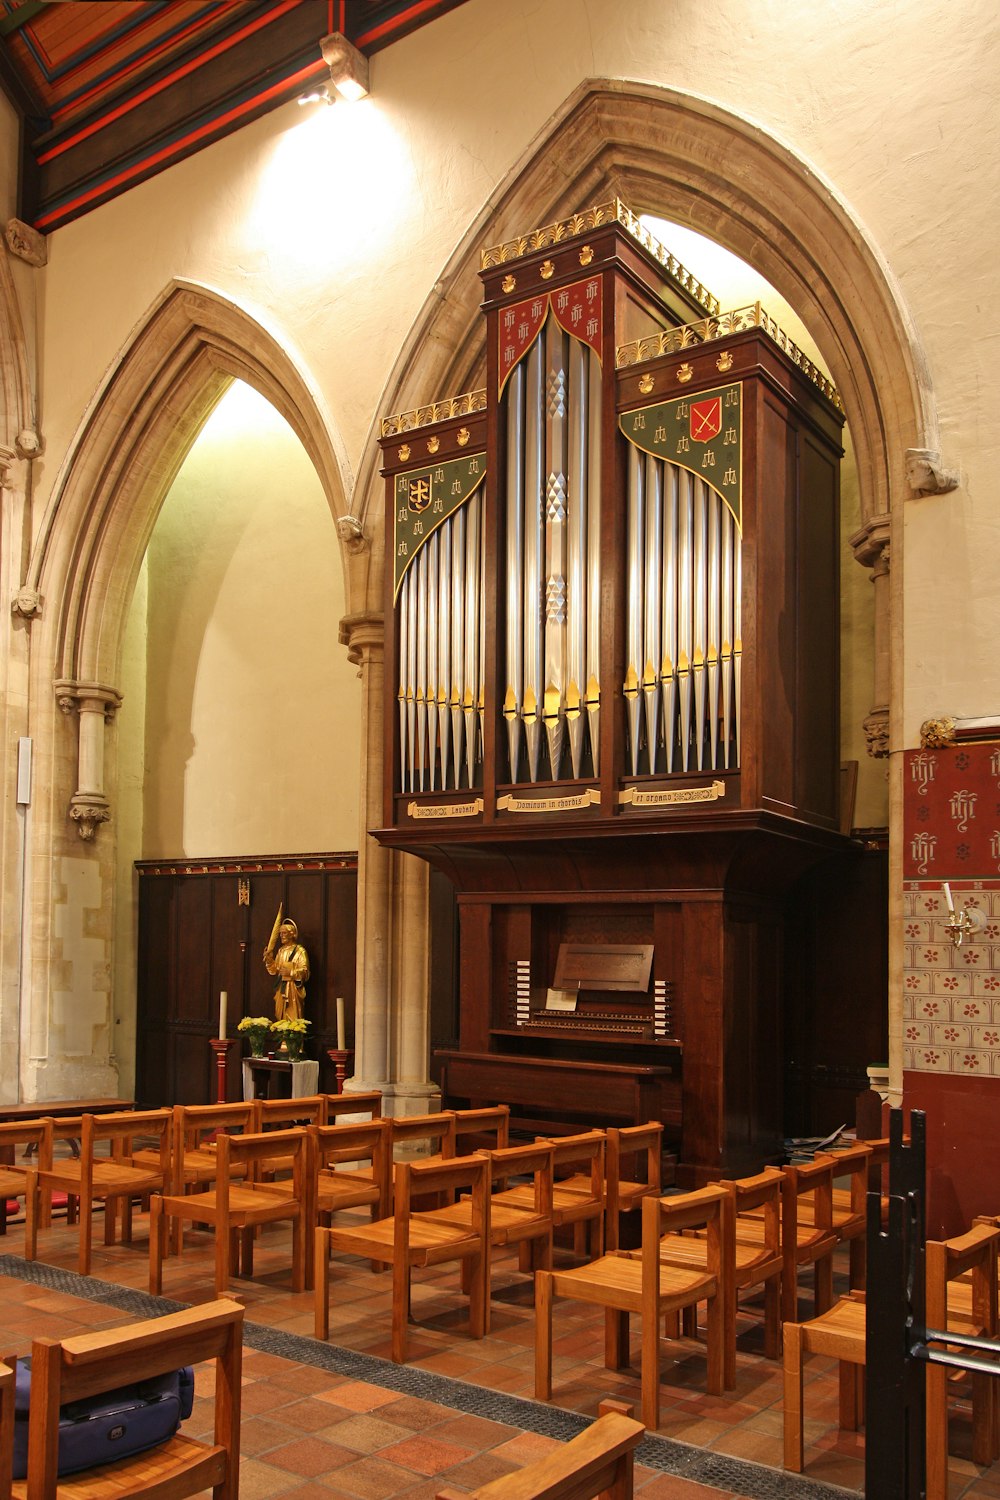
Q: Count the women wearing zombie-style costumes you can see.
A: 0